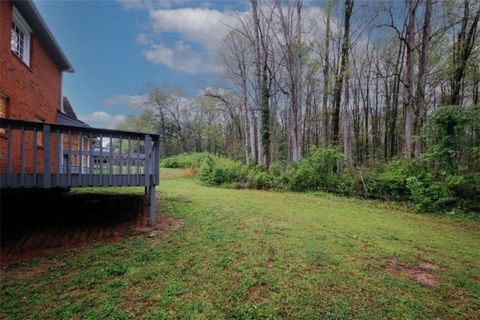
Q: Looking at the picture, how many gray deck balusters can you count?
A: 12